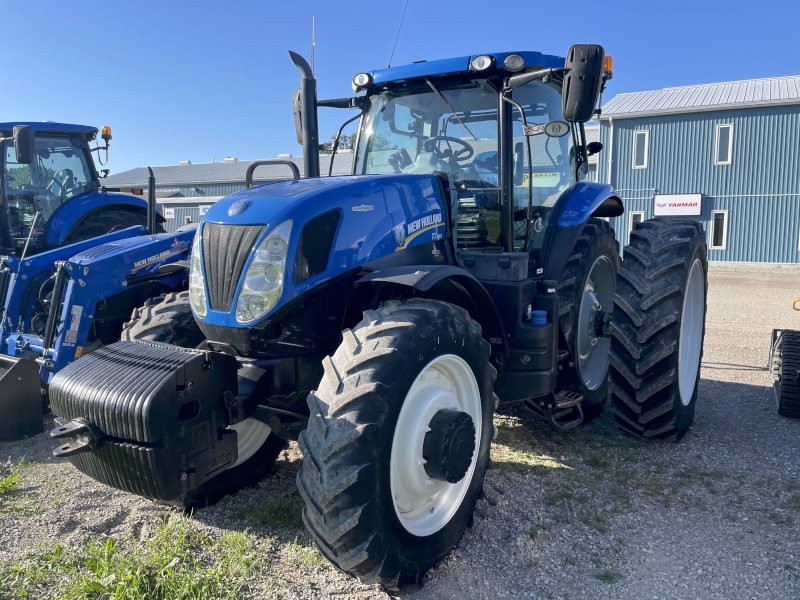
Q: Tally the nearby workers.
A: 0